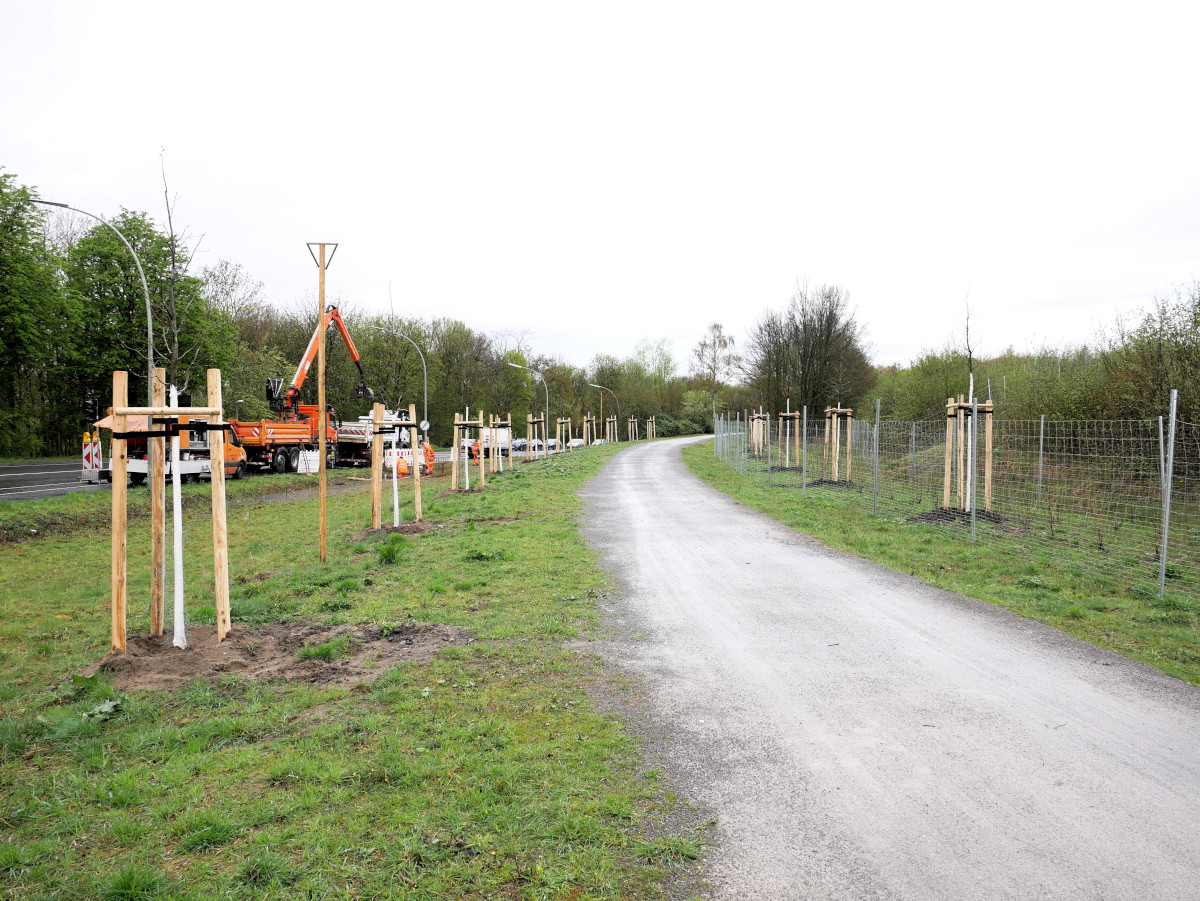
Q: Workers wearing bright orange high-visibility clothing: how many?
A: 3